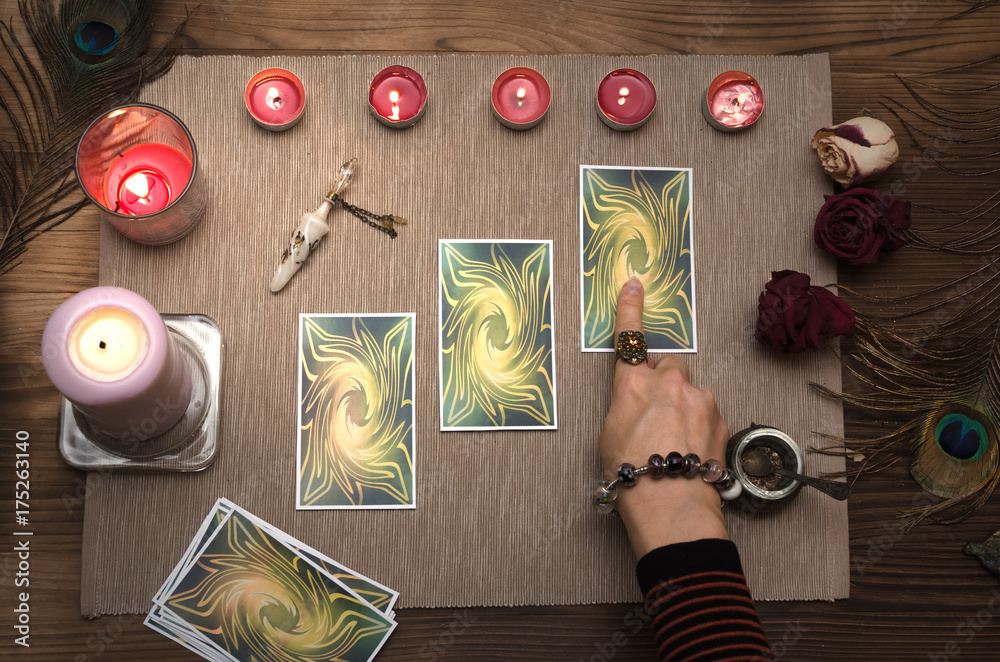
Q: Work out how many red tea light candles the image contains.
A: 5